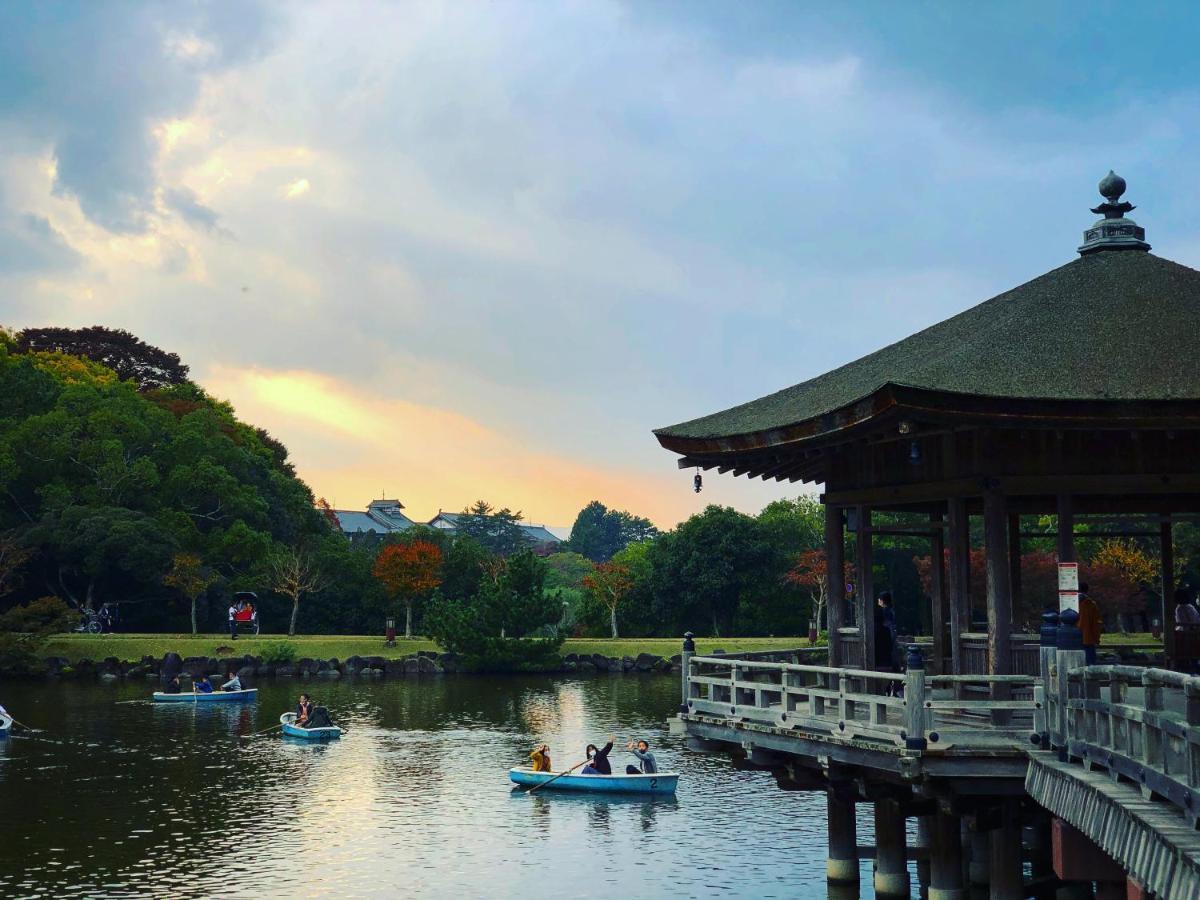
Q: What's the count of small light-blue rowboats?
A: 4